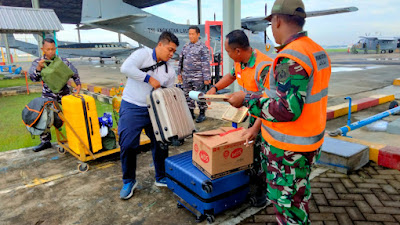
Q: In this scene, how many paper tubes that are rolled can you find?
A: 1